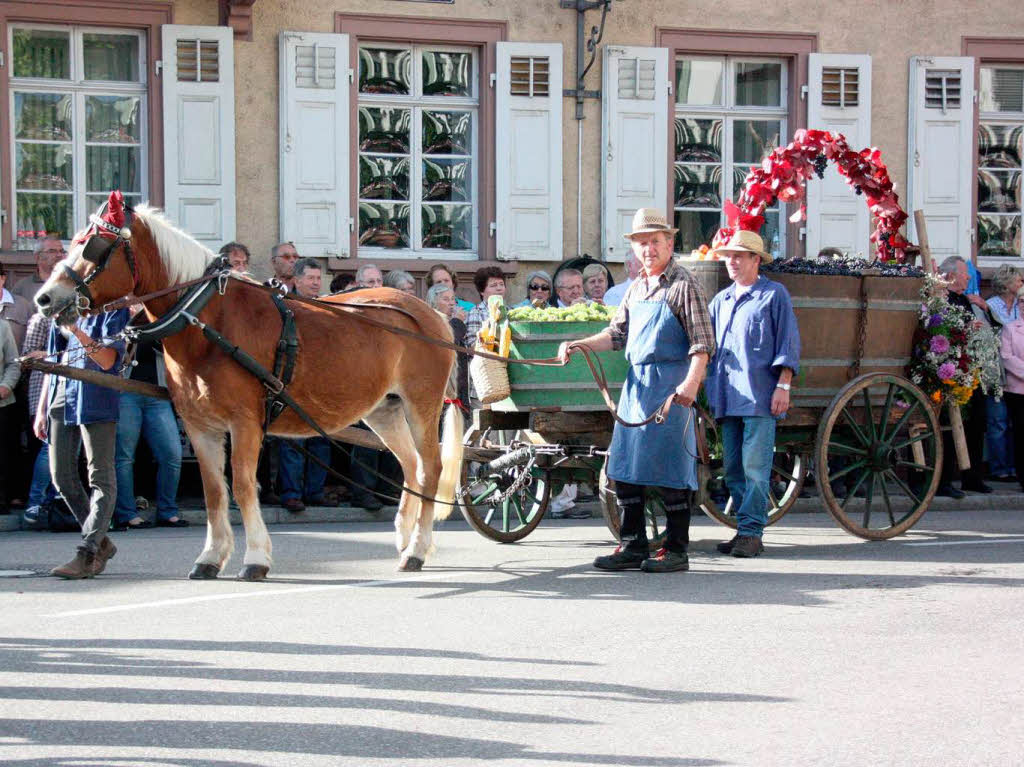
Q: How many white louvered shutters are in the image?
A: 6